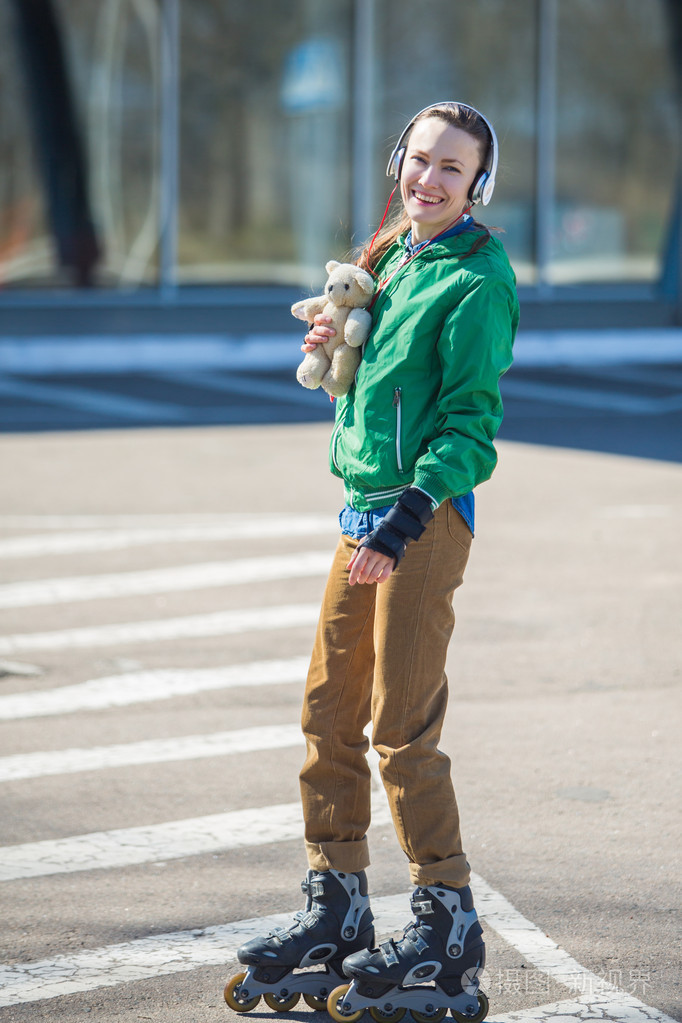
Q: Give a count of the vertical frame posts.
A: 3